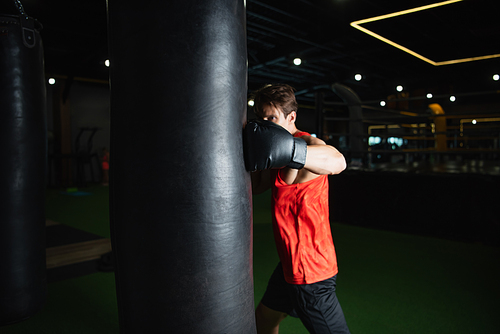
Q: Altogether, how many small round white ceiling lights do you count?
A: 11